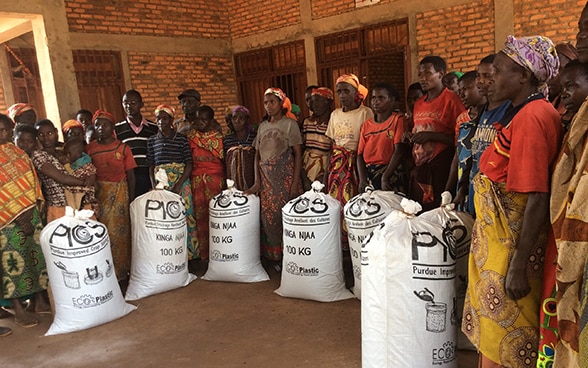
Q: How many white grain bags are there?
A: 7